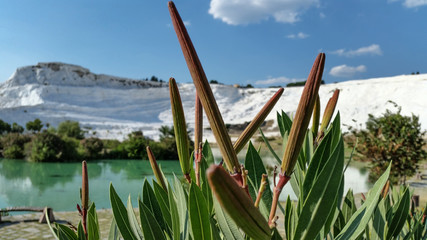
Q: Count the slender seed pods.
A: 10